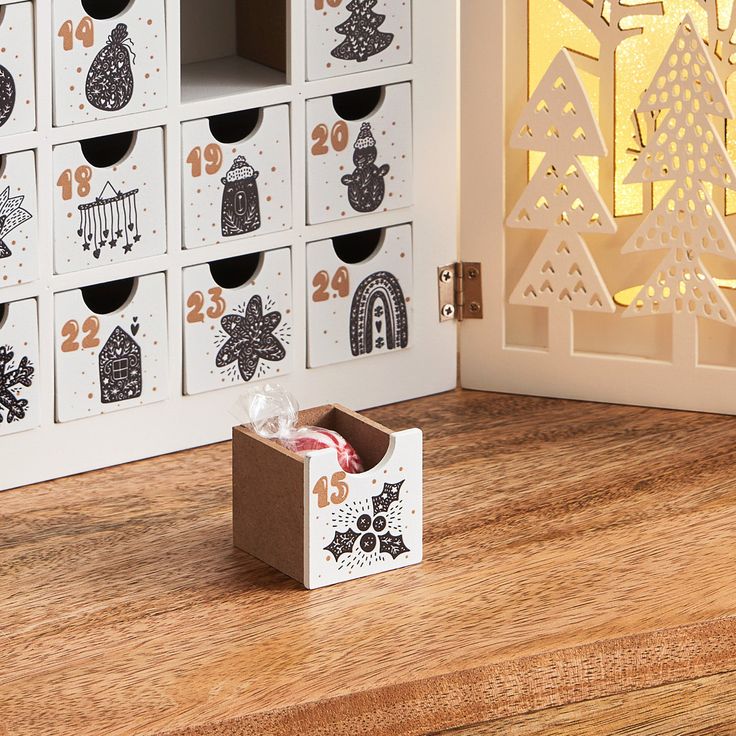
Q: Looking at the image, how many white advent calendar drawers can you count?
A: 12